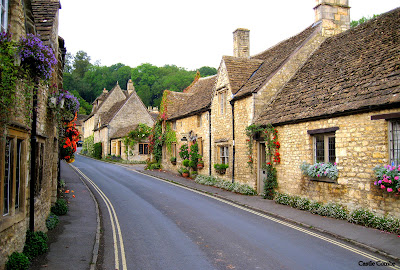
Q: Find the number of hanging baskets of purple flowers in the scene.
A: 2